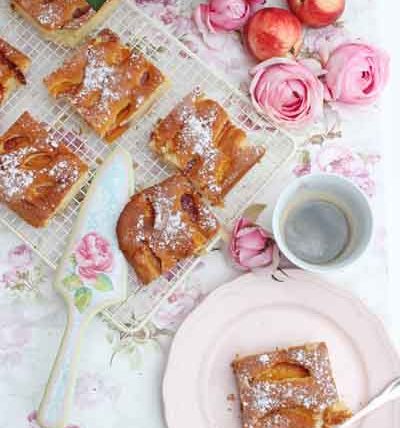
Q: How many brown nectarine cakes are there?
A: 7